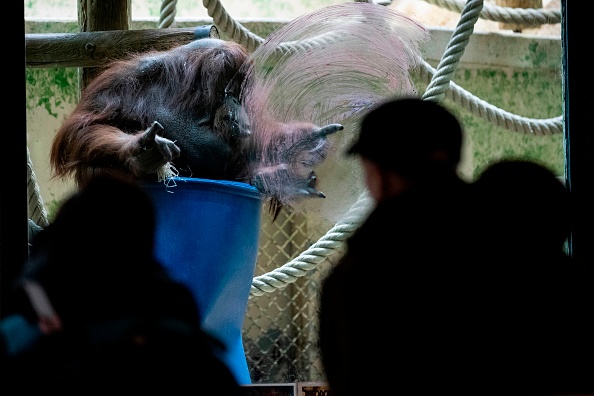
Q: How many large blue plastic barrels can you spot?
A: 1